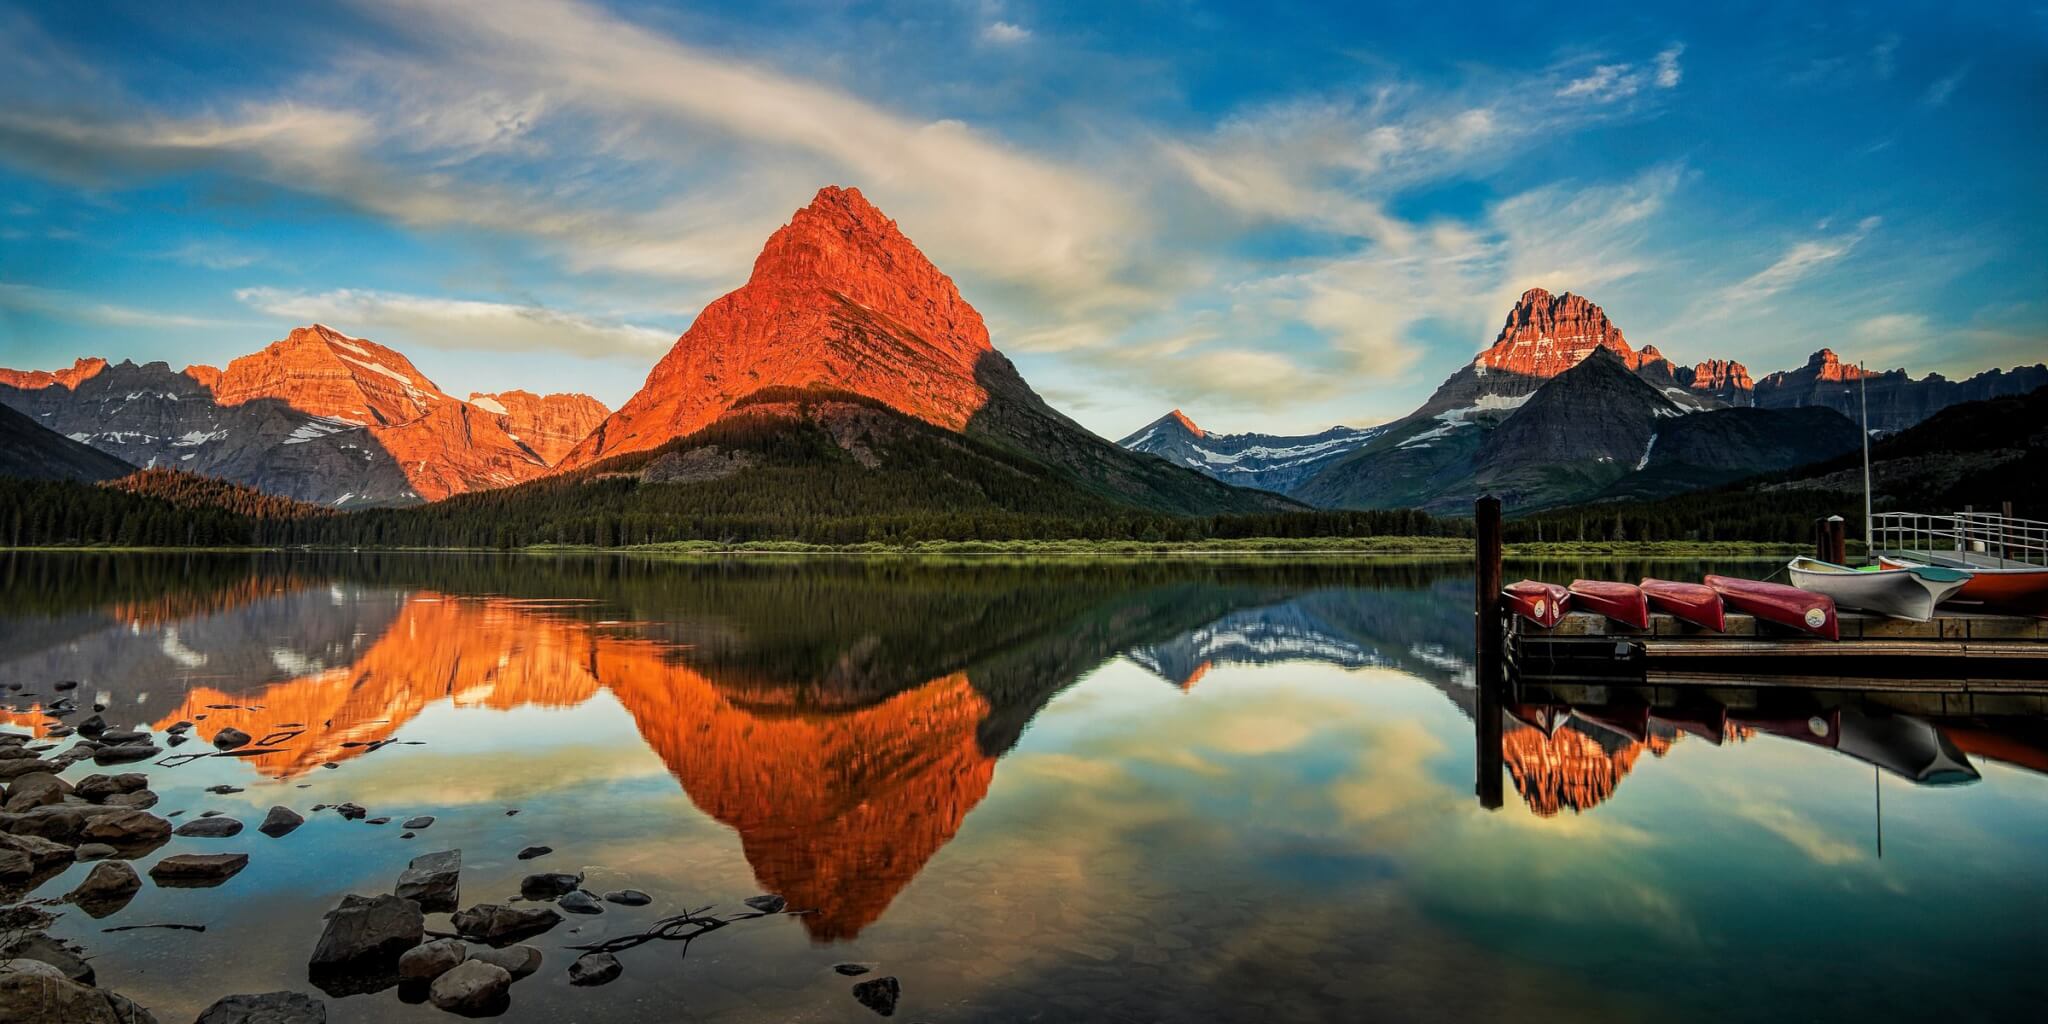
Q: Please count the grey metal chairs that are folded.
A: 0